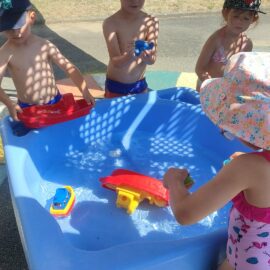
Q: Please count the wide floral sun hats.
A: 1